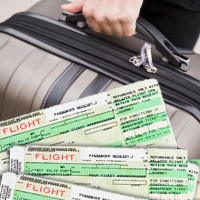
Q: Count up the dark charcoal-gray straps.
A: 2